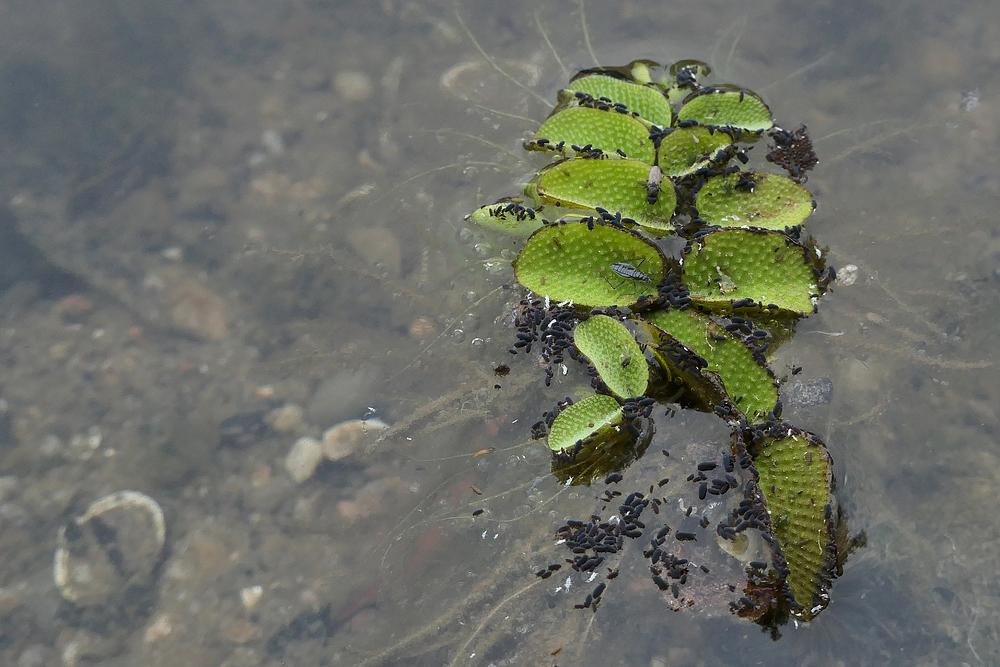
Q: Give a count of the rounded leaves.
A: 13